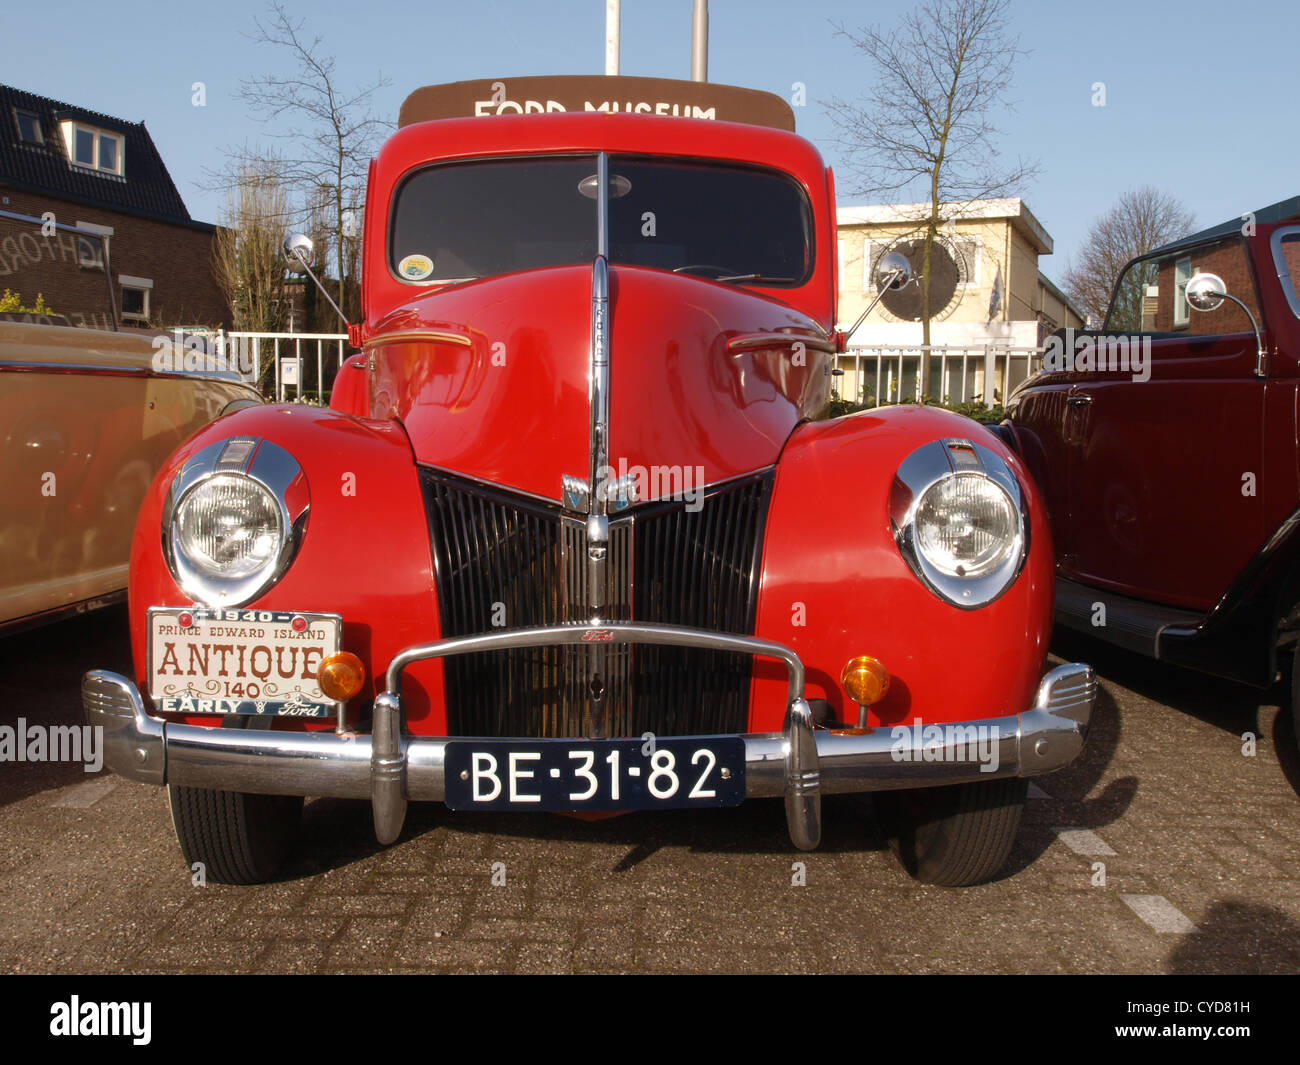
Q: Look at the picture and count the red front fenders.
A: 2